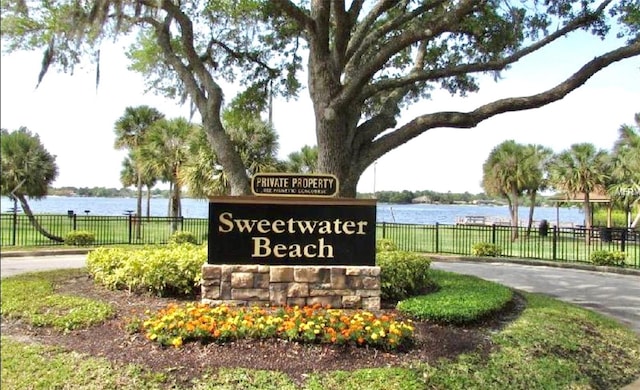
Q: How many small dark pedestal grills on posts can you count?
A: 2